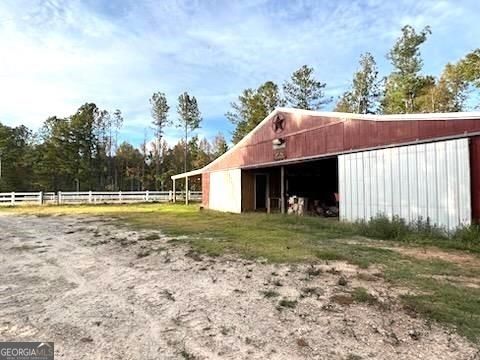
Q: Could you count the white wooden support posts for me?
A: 2